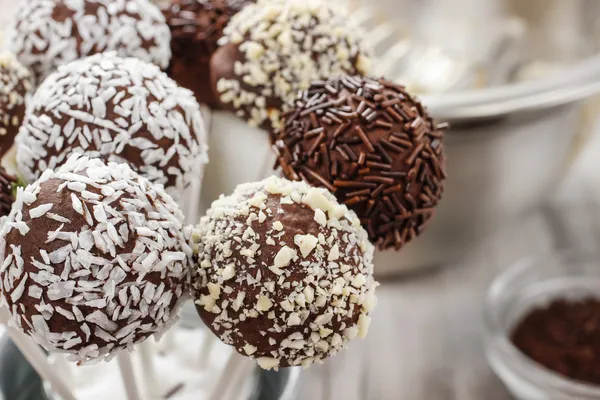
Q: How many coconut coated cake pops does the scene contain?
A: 3